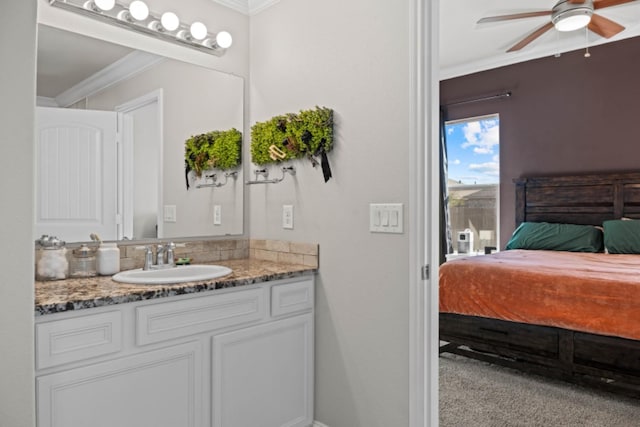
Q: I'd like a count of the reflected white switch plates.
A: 2